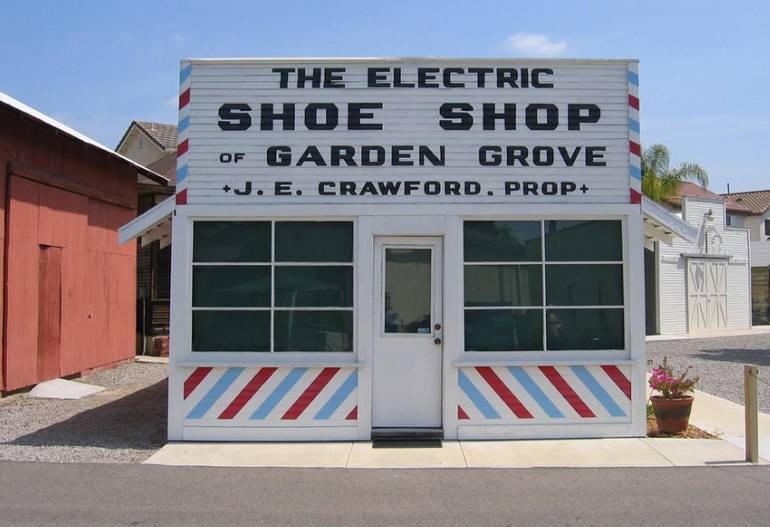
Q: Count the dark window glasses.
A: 12